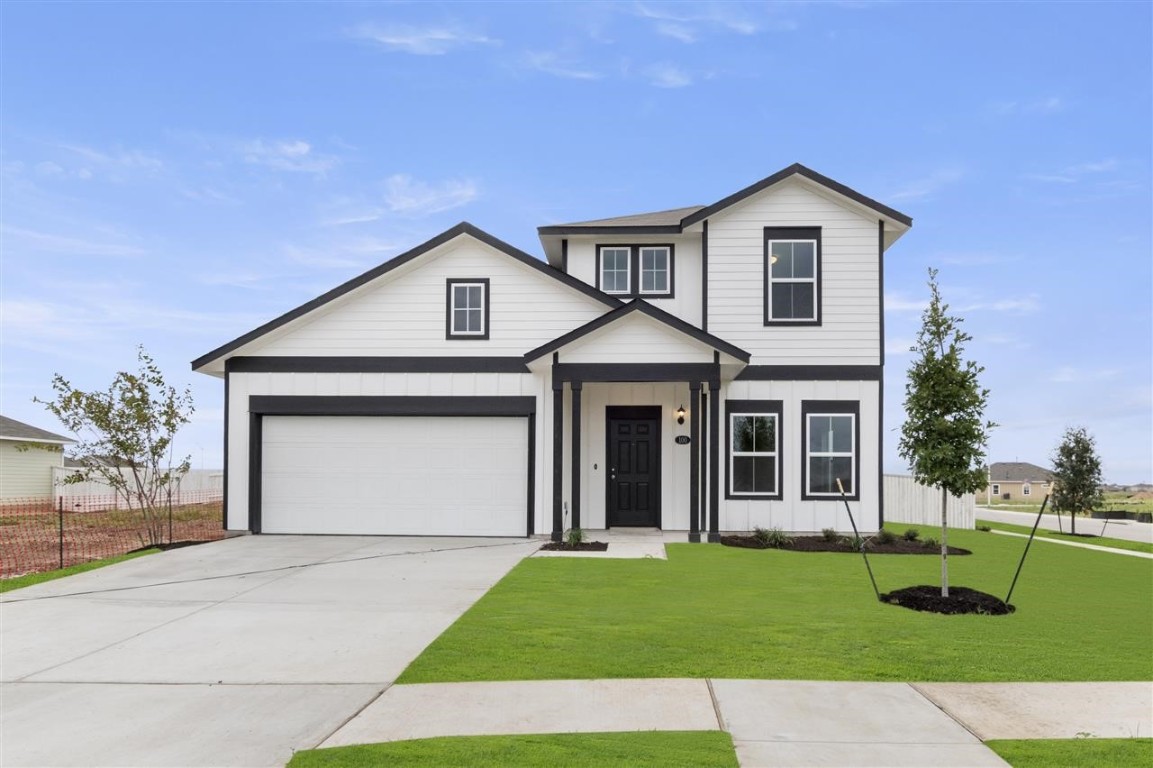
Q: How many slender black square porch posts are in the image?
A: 4